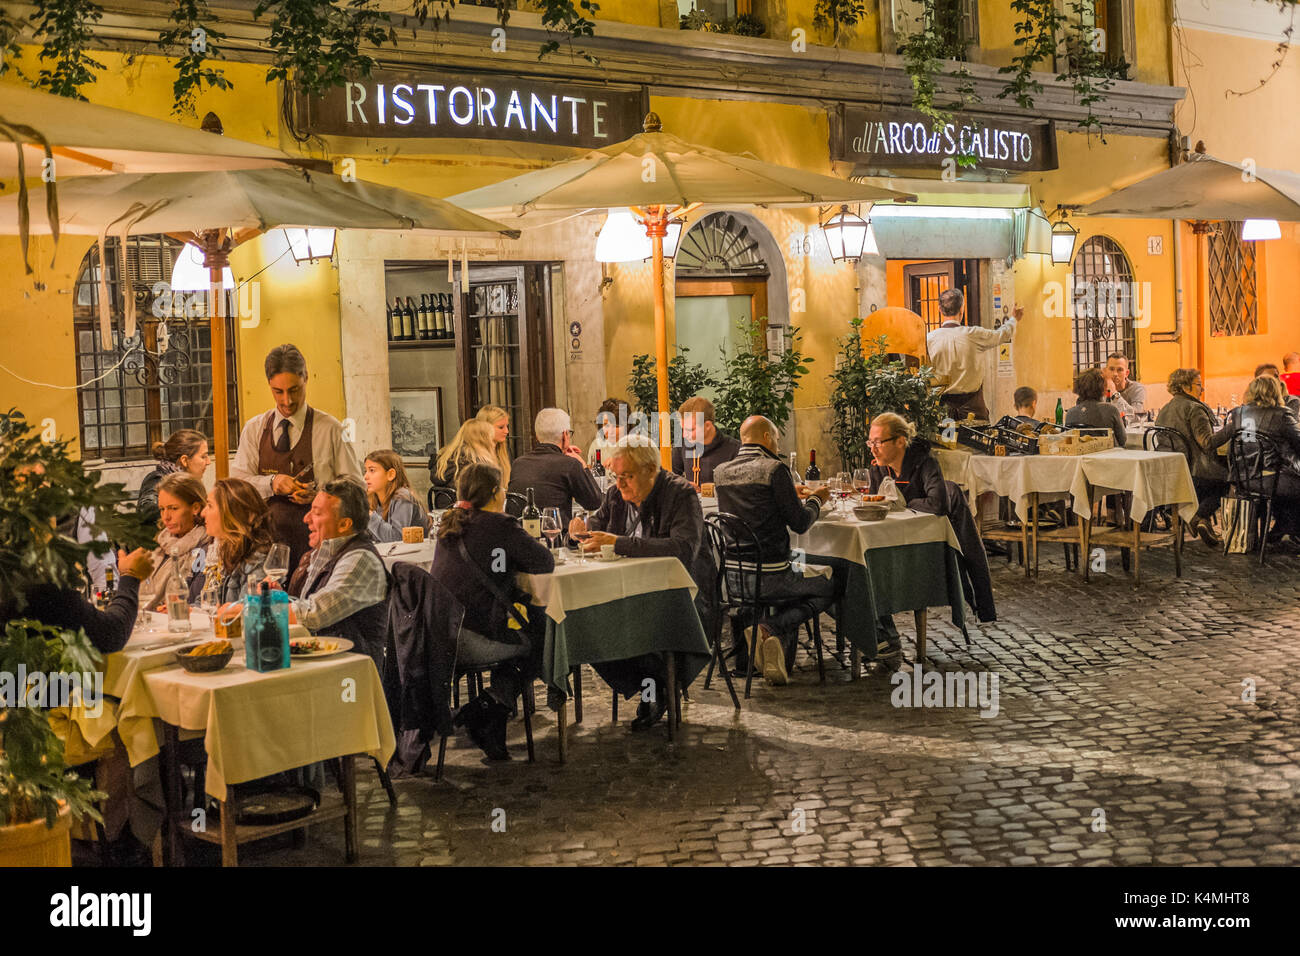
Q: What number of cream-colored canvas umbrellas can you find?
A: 4